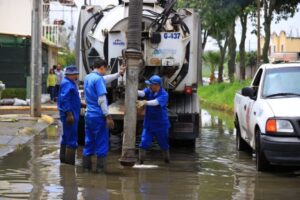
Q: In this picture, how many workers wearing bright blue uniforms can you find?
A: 3